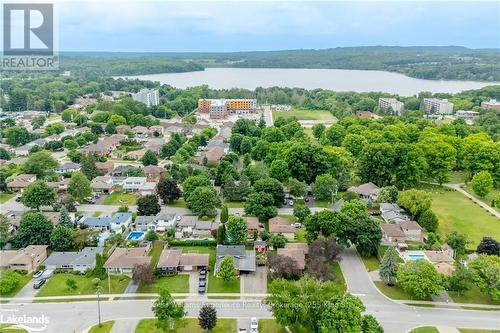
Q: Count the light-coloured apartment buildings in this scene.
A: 3